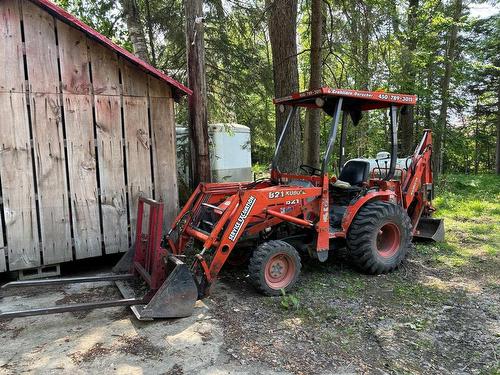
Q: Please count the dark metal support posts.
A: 4